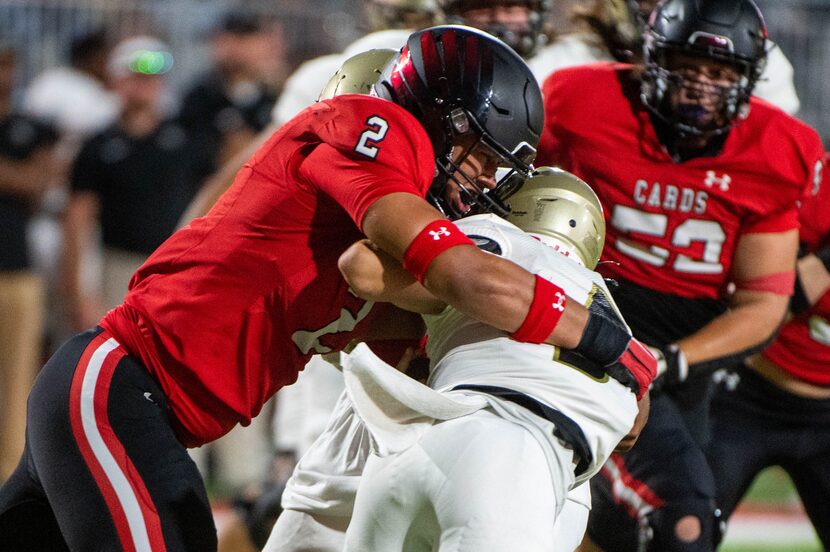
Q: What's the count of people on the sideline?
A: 4